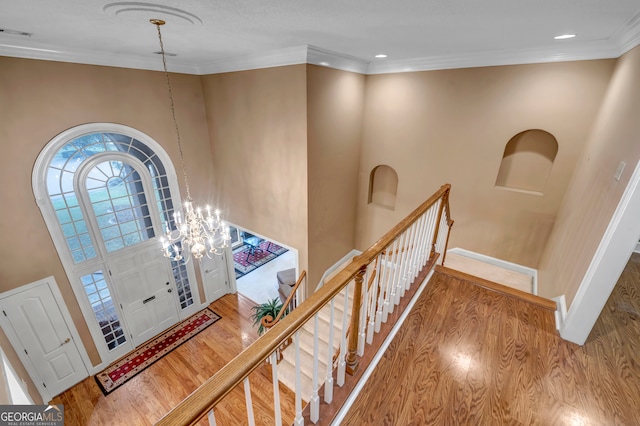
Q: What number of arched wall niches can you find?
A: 2